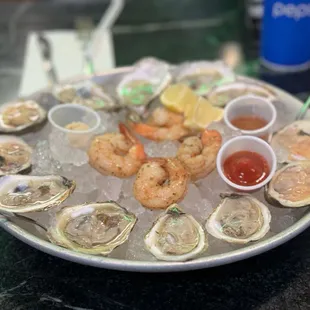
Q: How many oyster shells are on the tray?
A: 12